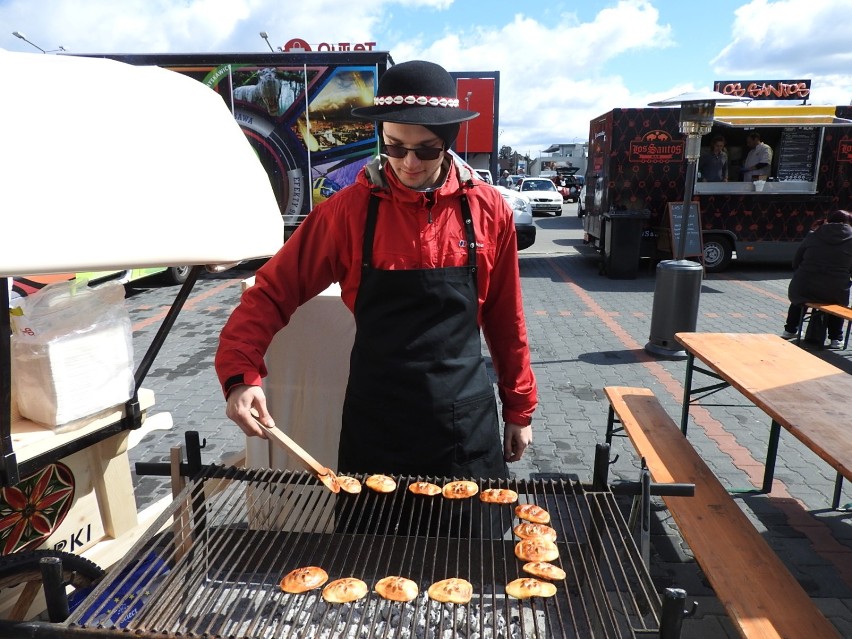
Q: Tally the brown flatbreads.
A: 15